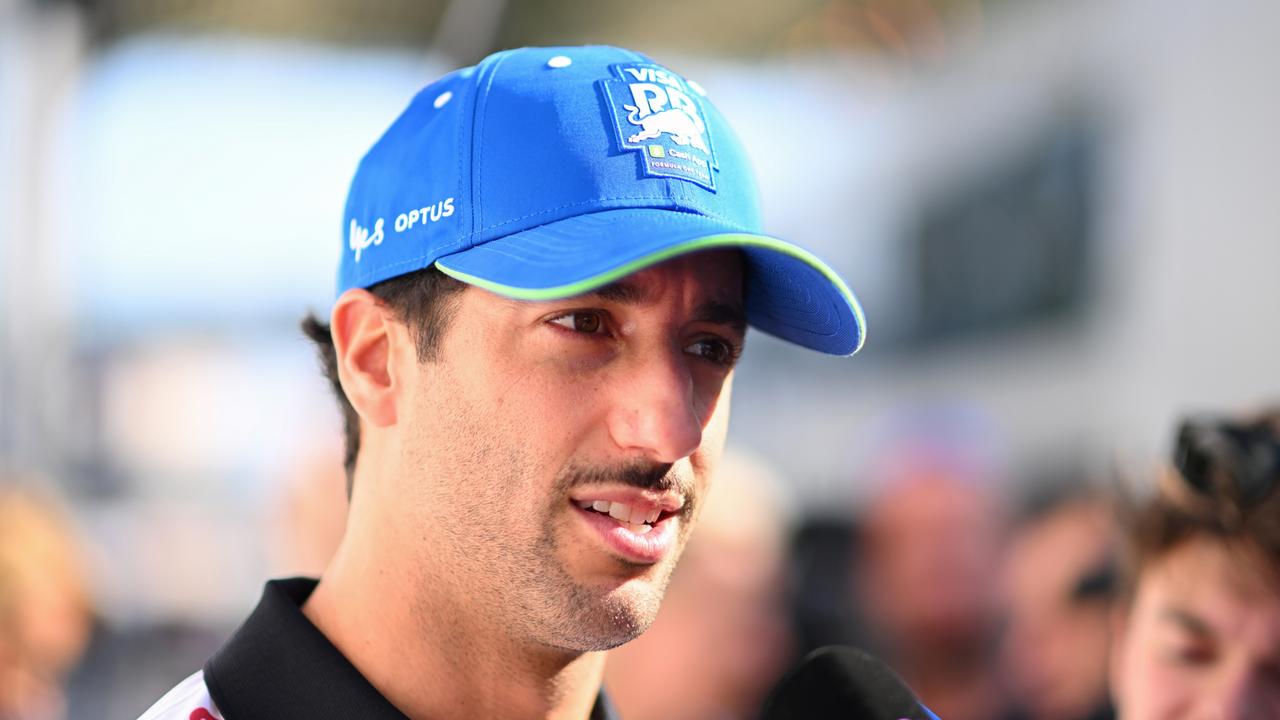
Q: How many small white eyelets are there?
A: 3